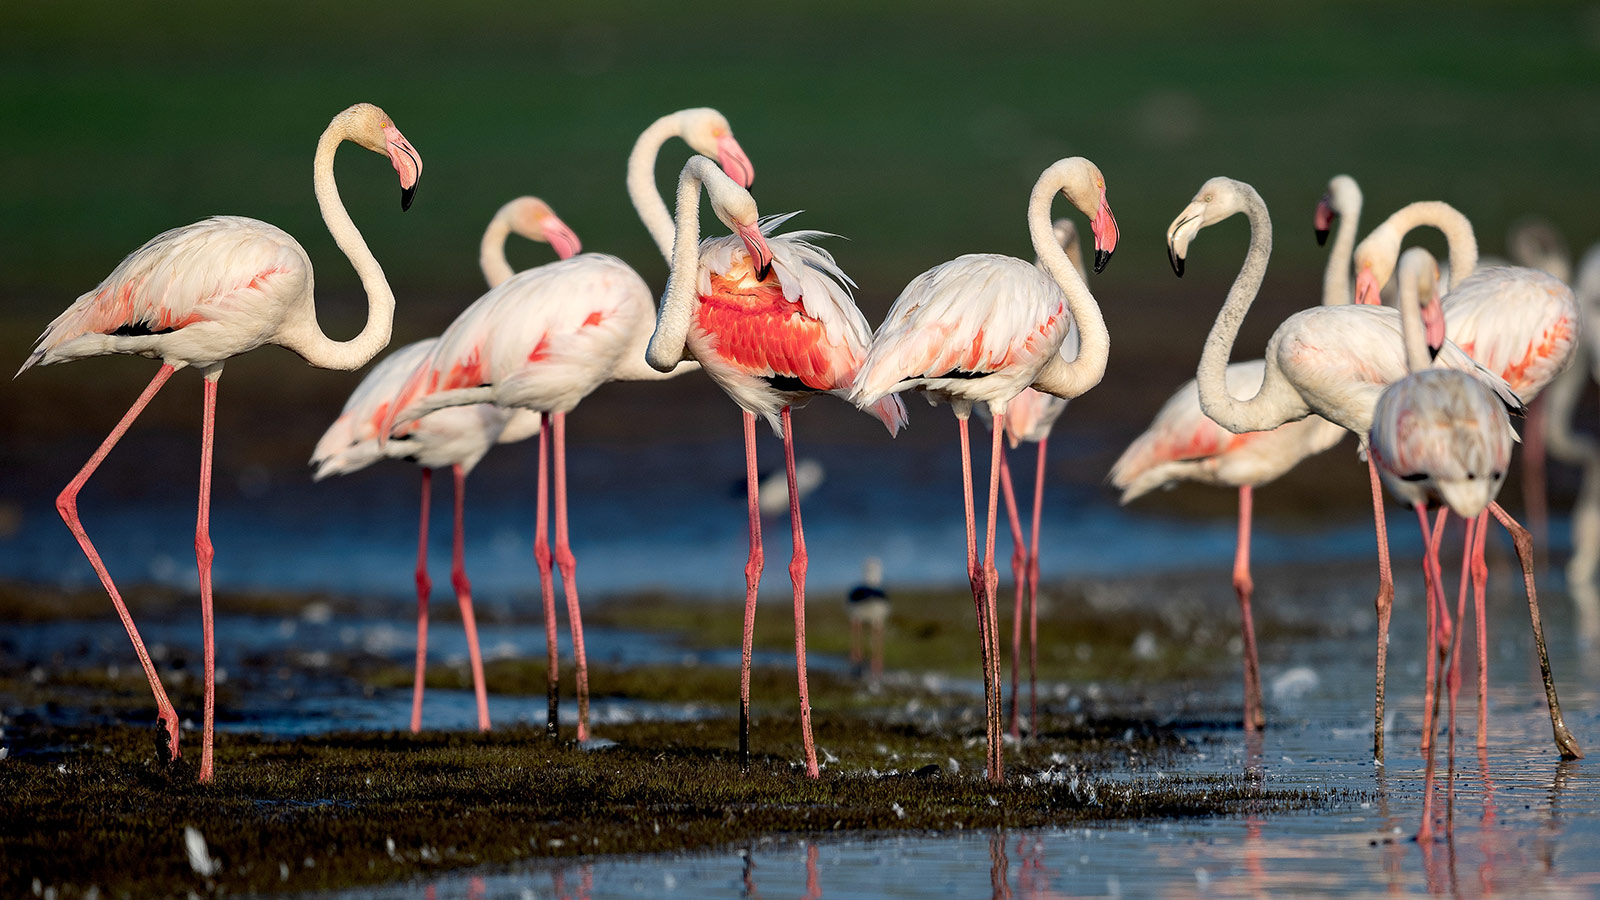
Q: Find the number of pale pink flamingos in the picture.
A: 10